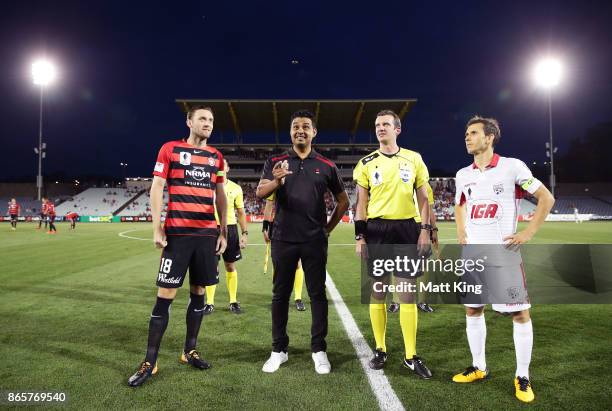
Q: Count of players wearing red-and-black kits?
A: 5